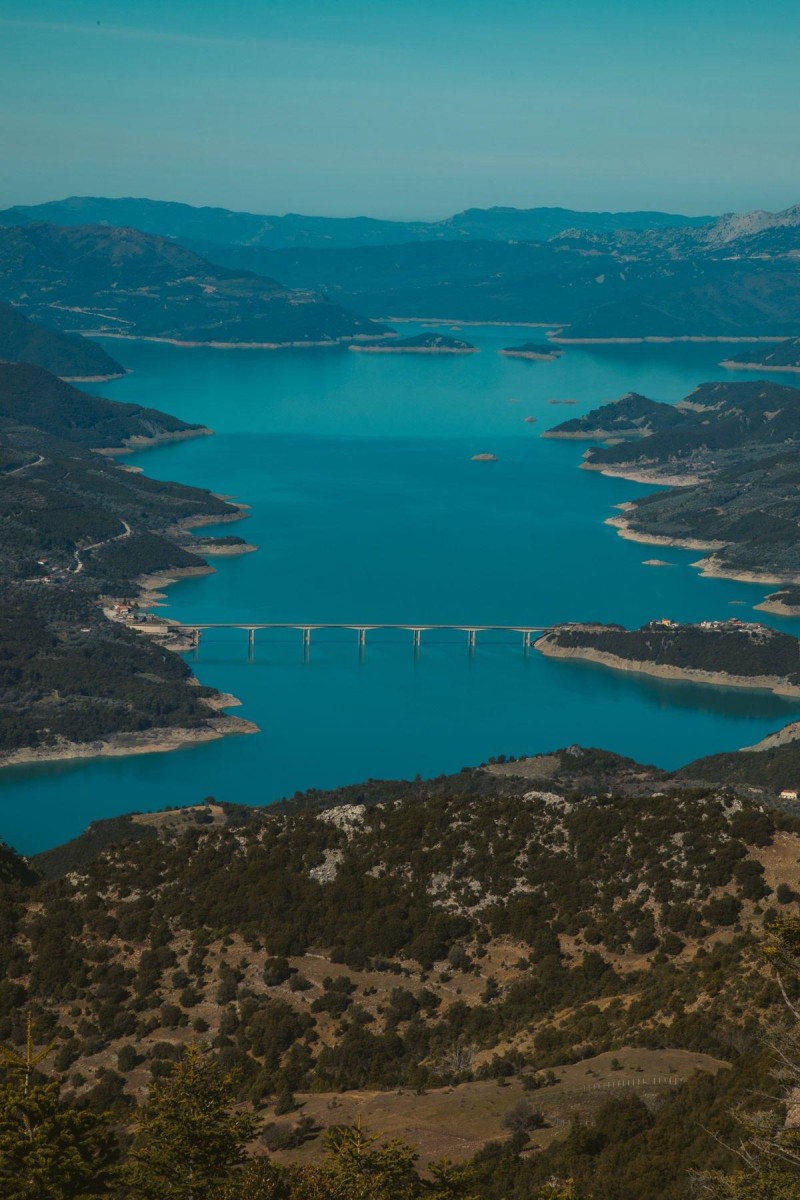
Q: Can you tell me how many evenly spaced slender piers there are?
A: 7